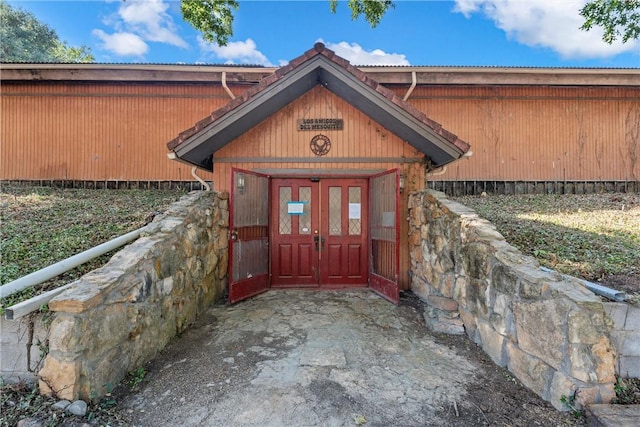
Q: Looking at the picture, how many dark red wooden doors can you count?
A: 2